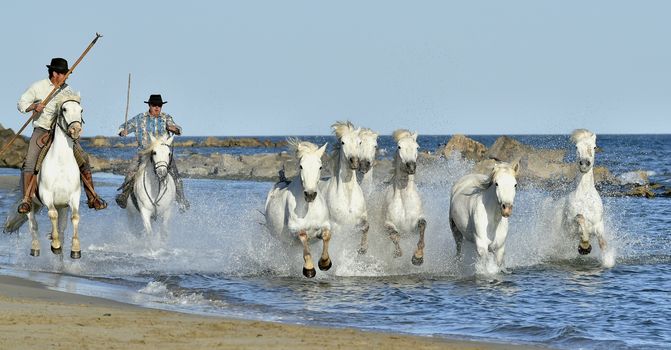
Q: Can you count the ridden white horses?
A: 2